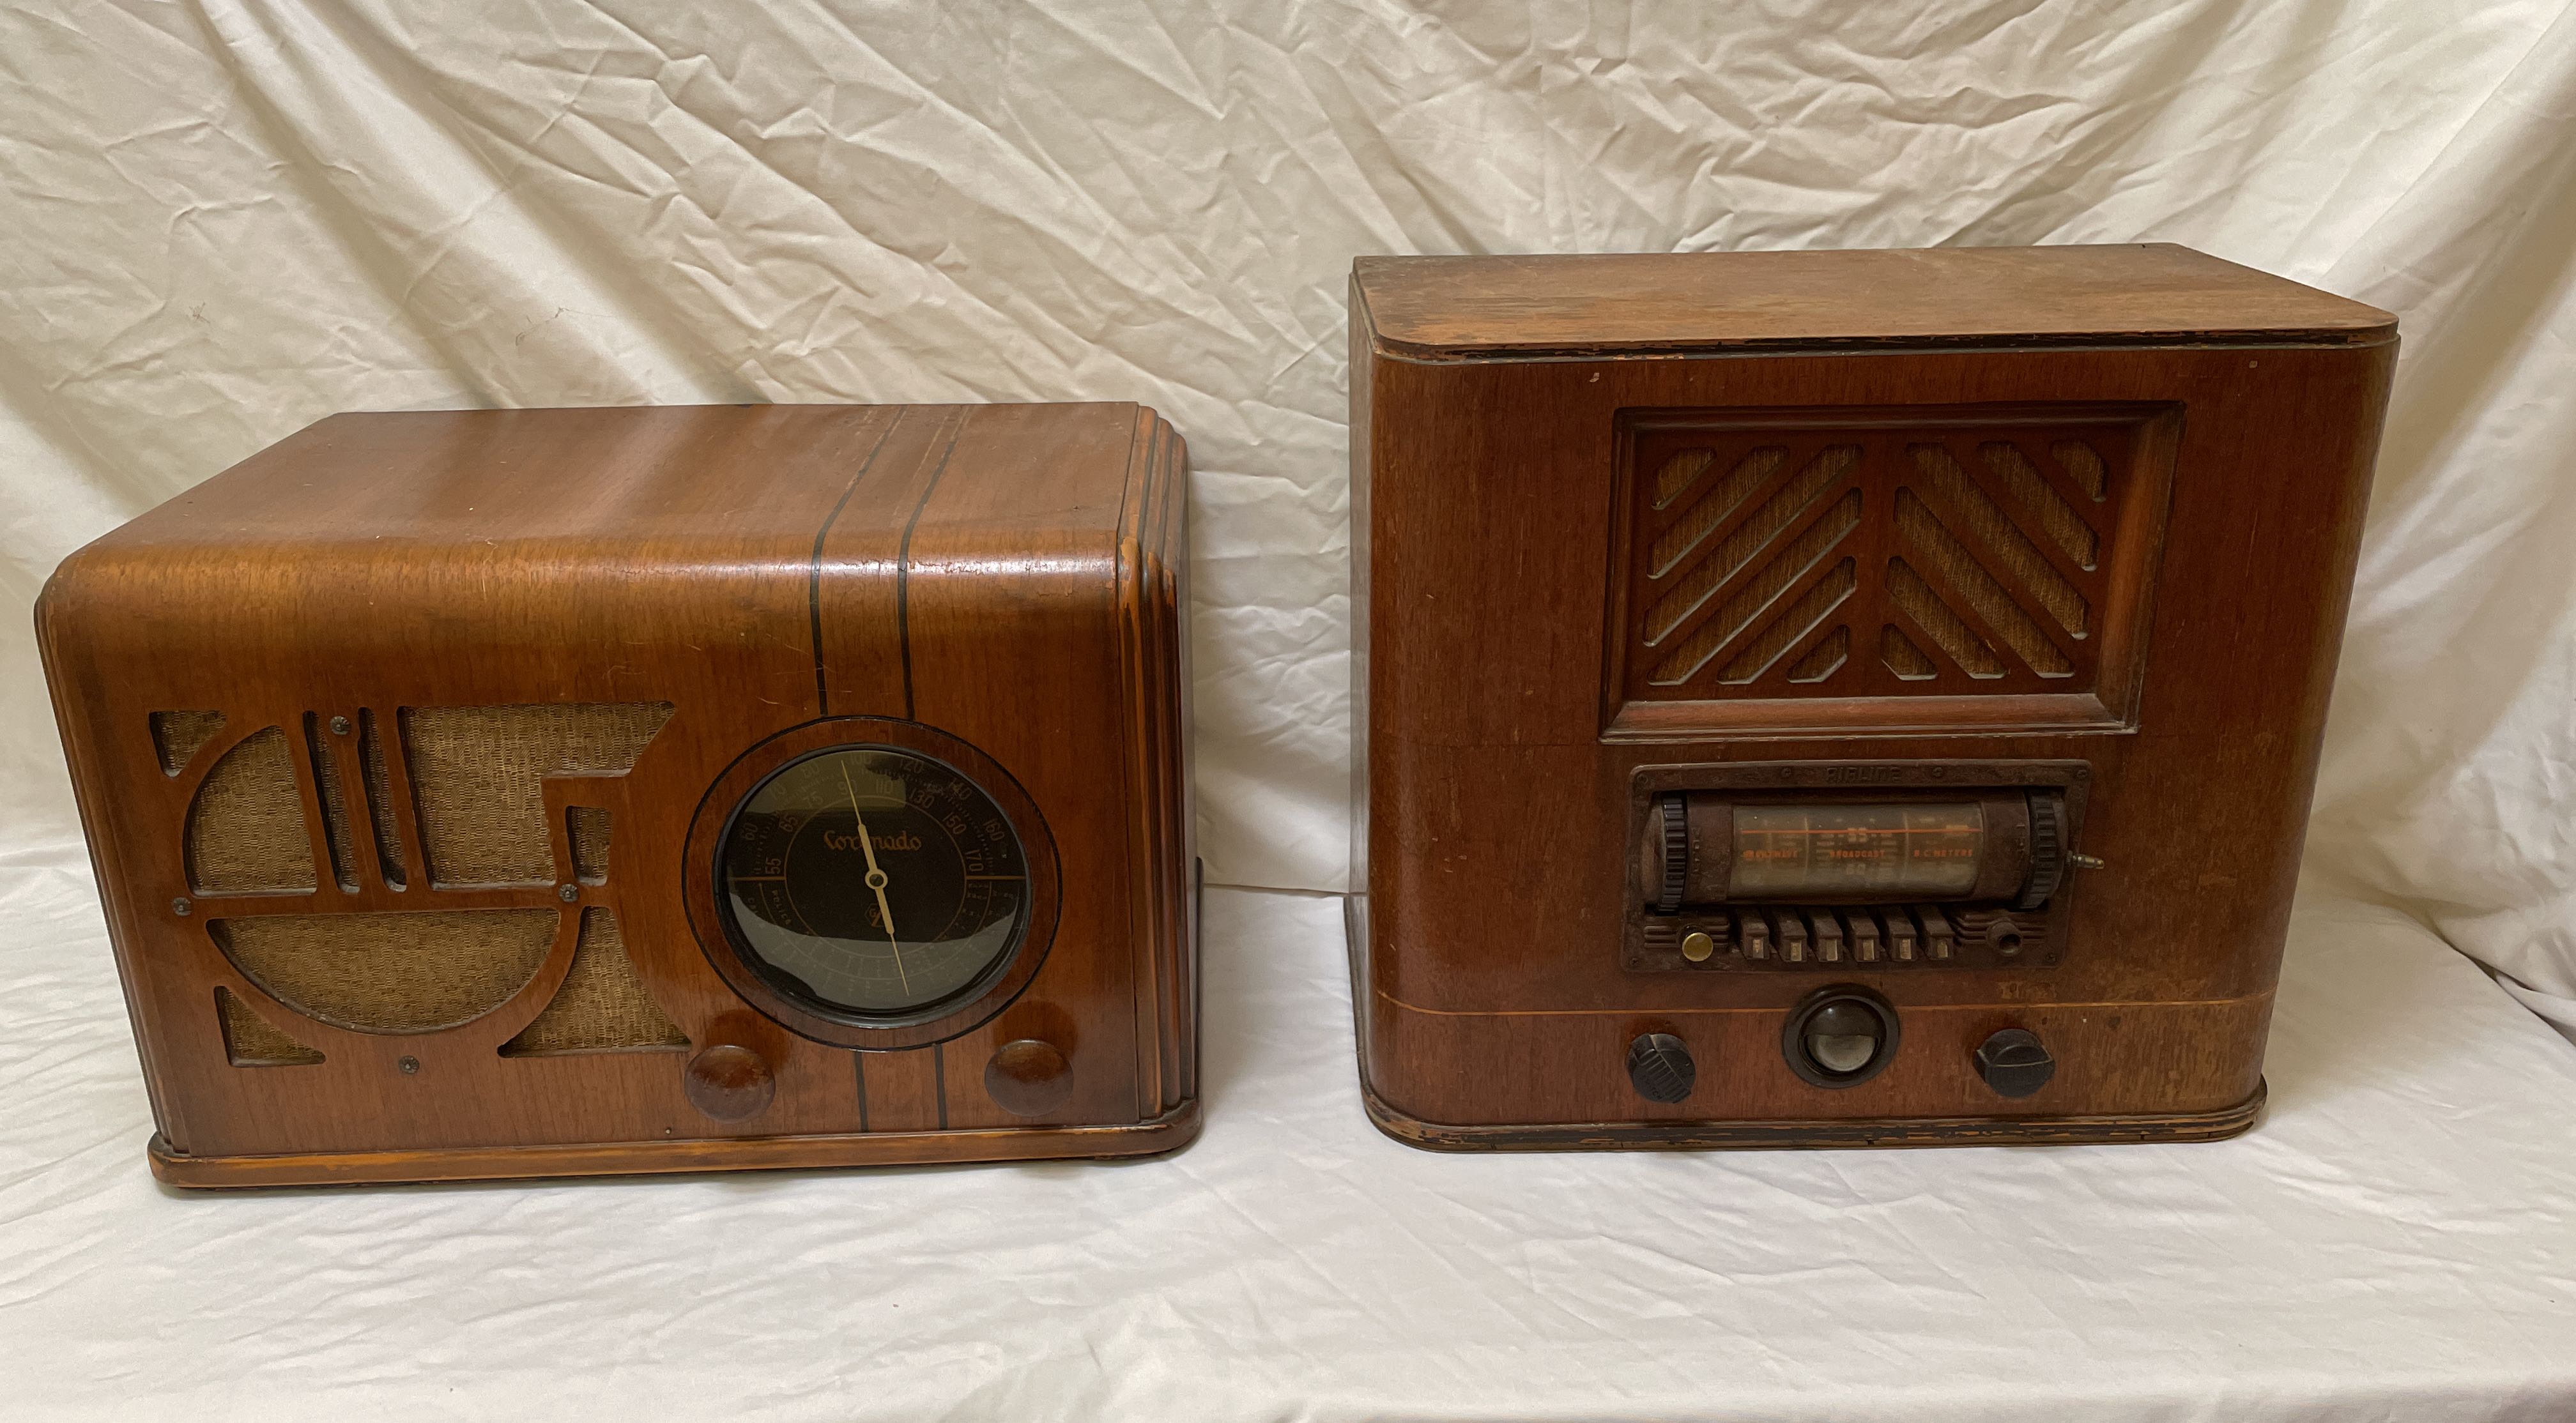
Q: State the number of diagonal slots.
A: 12